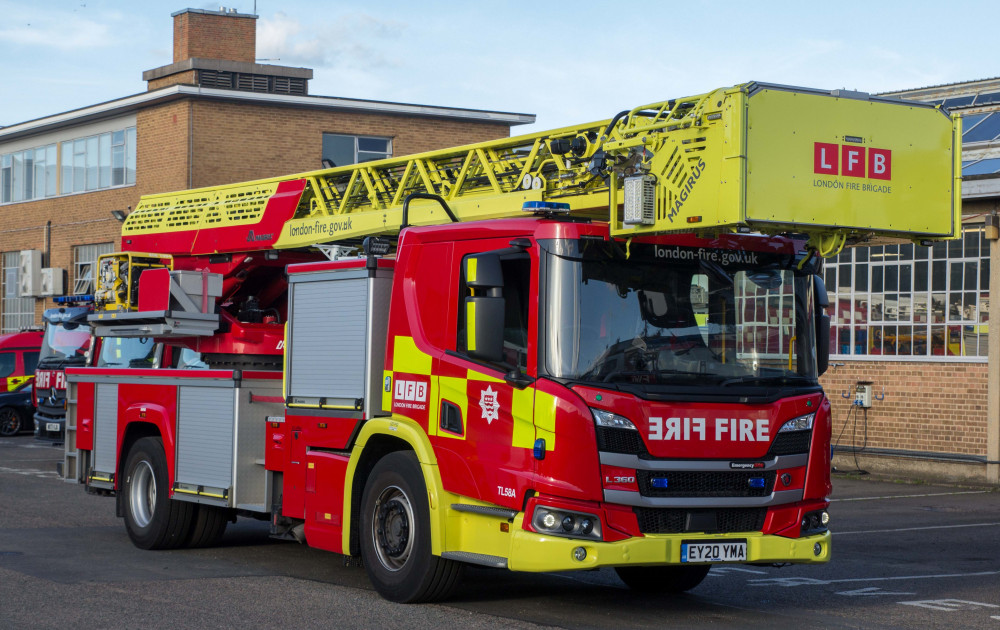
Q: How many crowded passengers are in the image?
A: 0